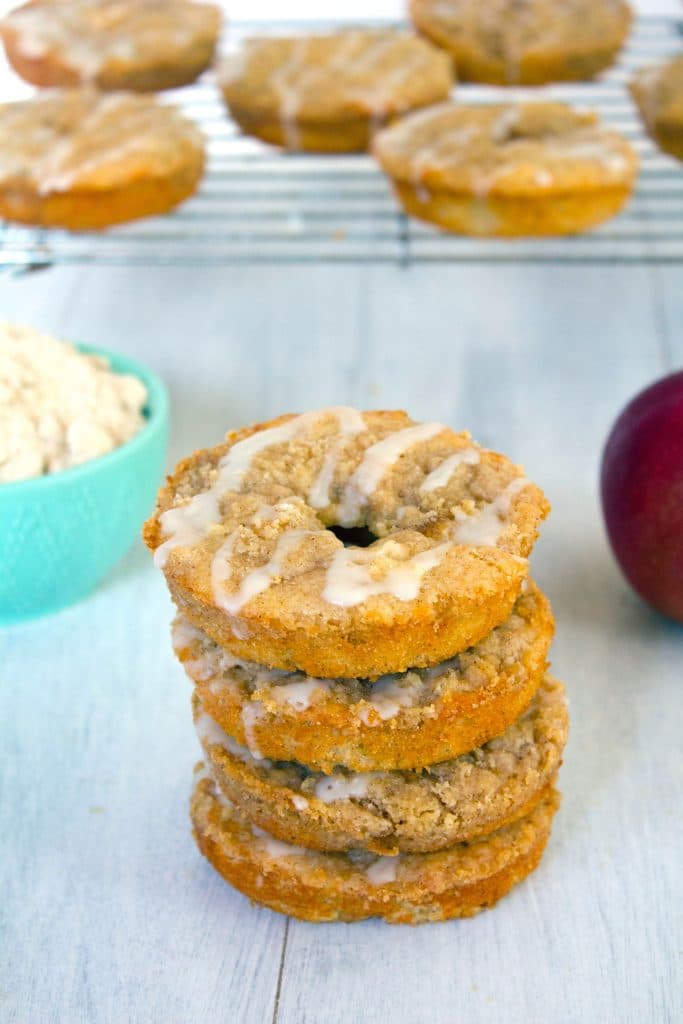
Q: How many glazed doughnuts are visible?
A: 10